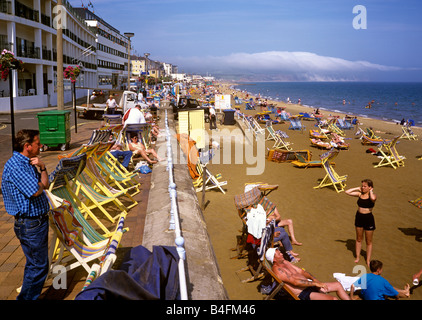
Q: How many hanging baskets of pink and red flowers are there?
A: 2